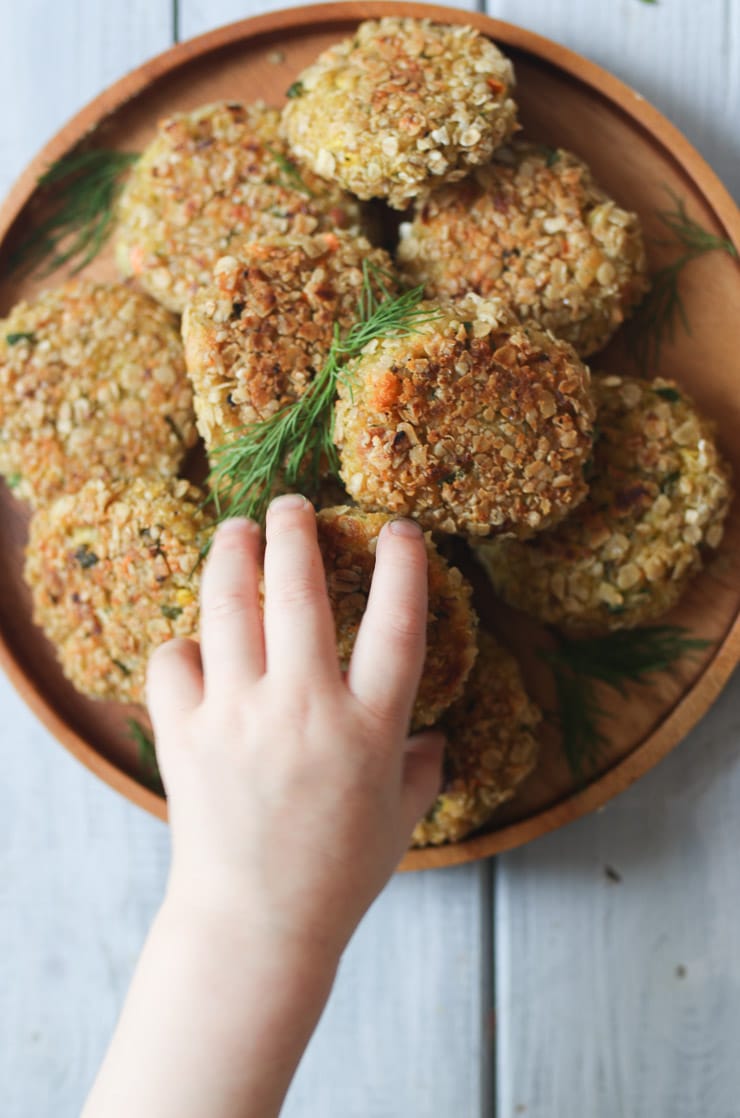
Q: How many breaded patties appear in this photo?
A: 10